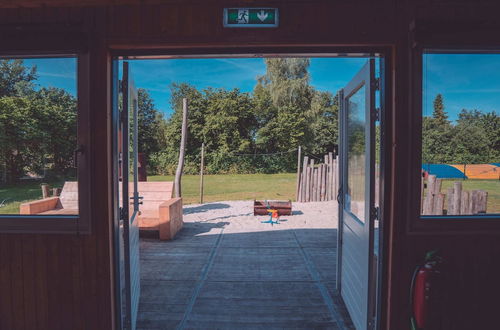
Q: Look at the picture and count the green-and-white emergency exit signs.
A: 1